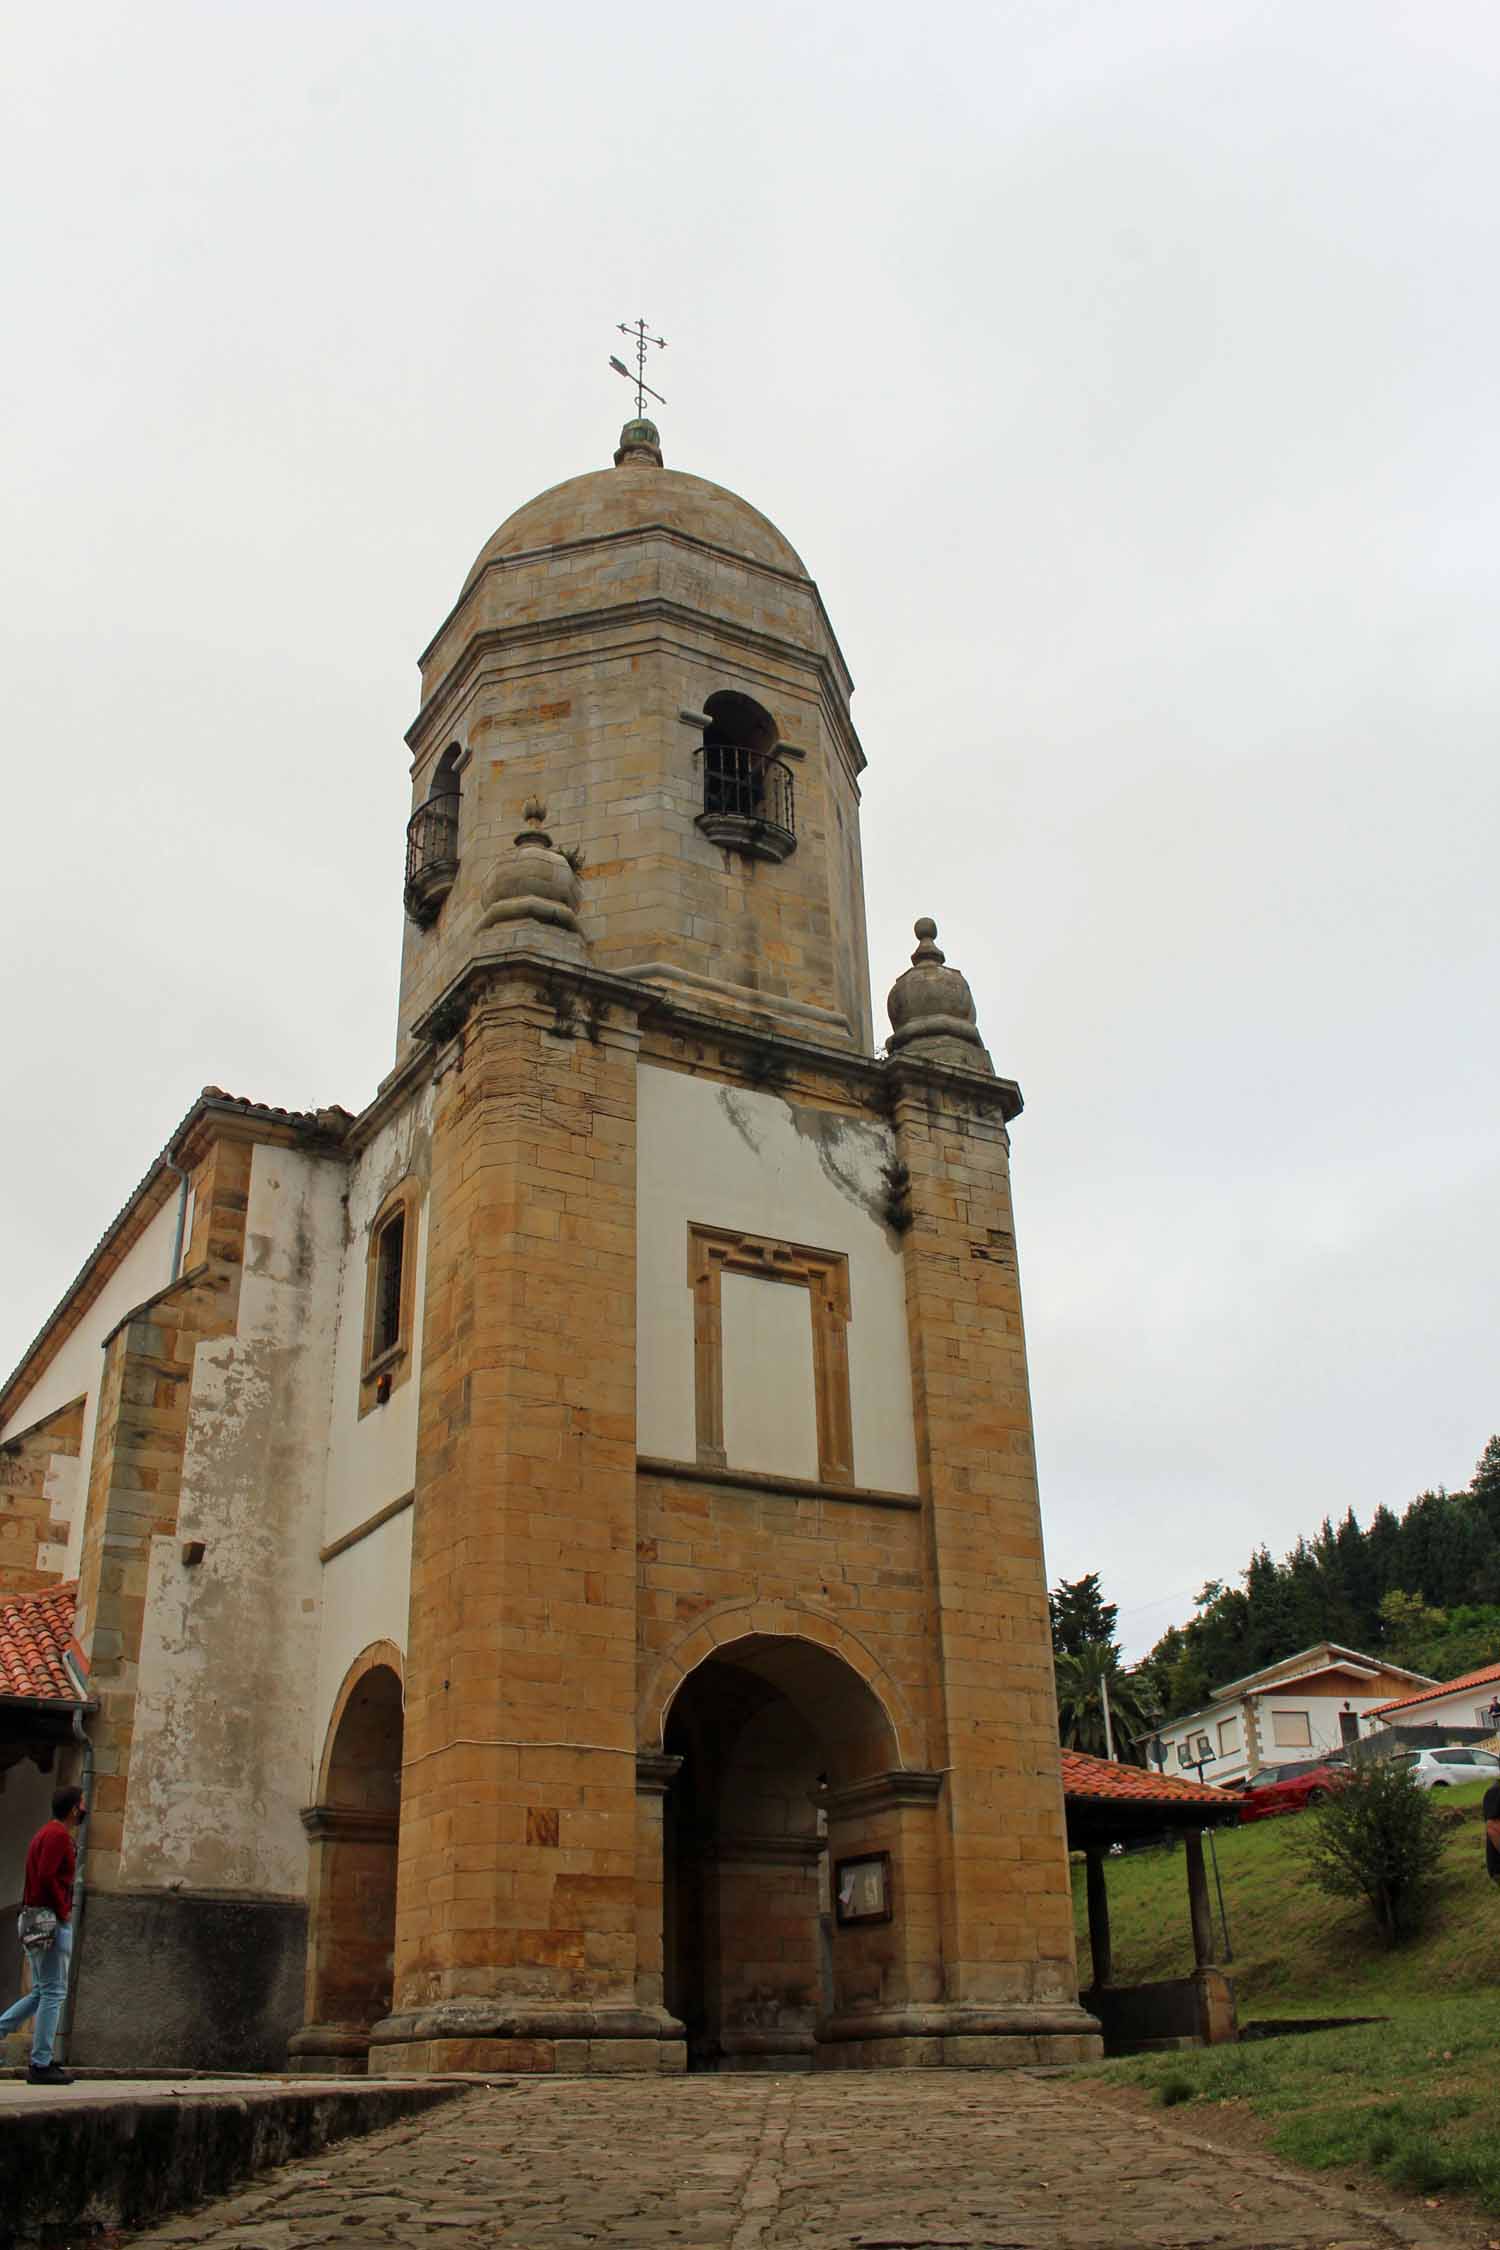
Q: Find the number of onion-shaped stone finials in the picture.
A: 2